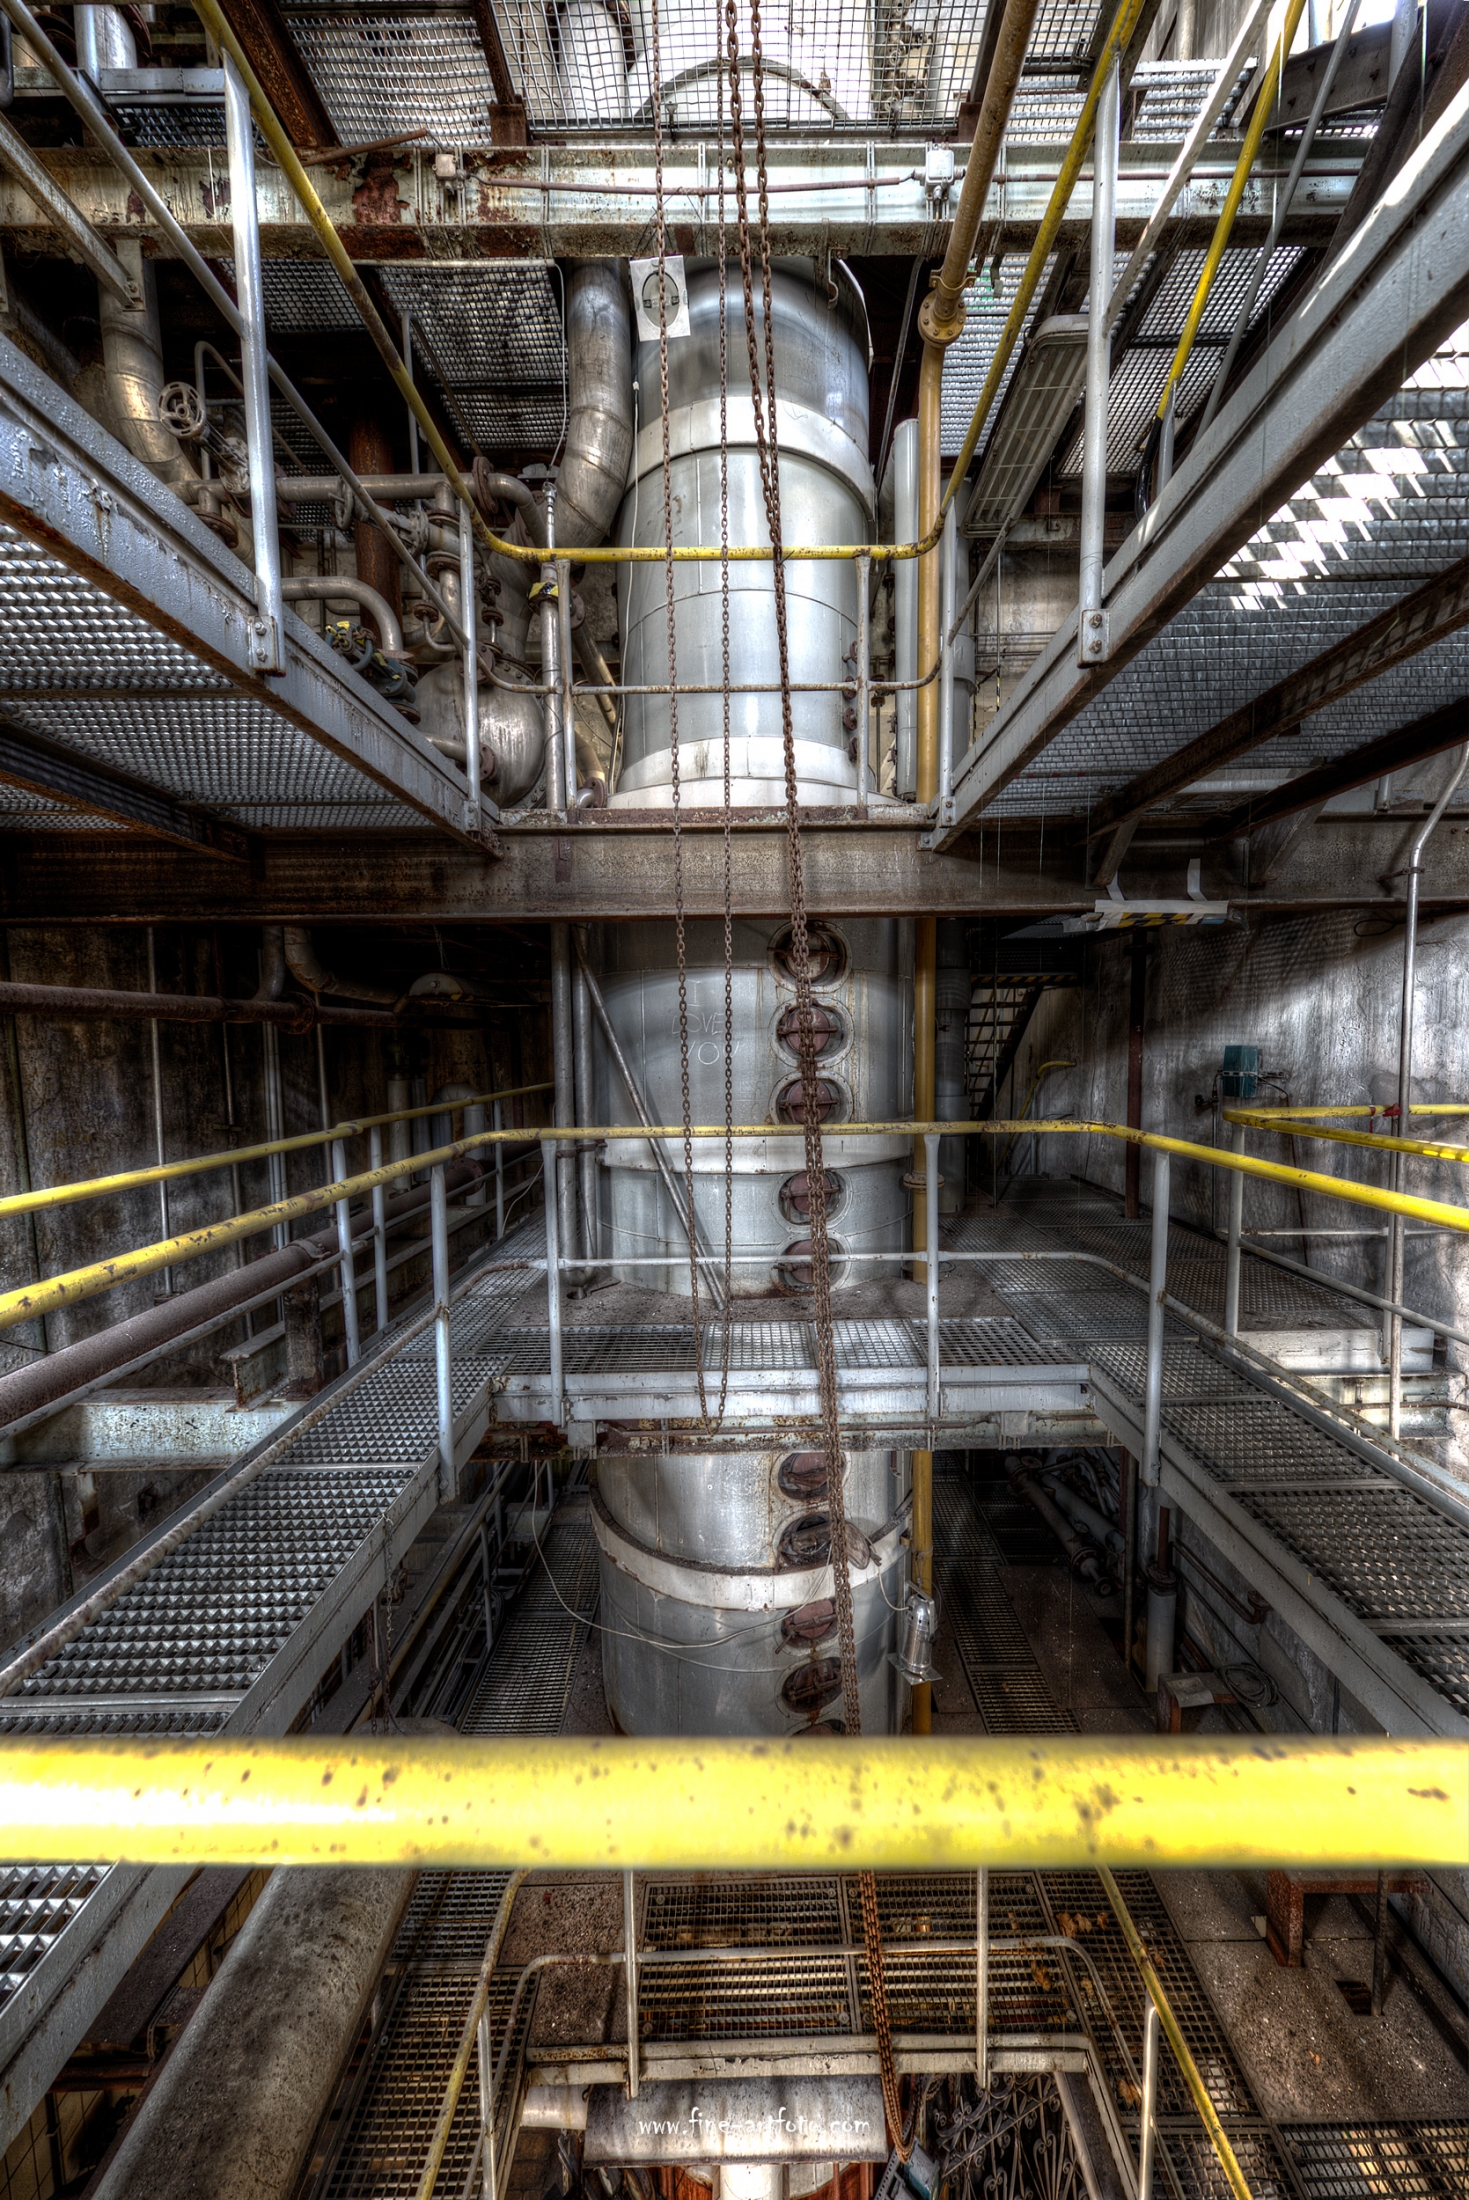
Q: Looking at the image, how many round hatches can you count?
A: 10